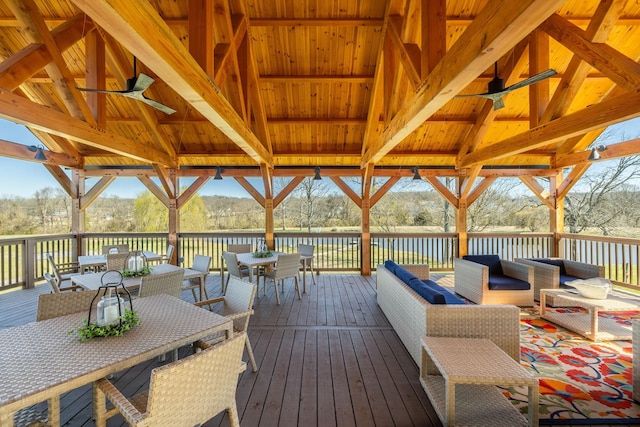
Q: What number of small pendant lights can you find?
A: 5